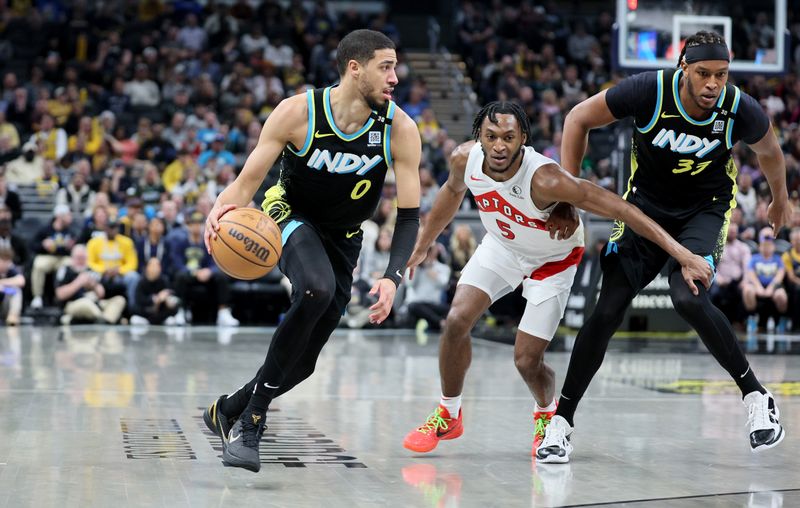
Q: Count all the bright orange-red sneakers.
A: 2